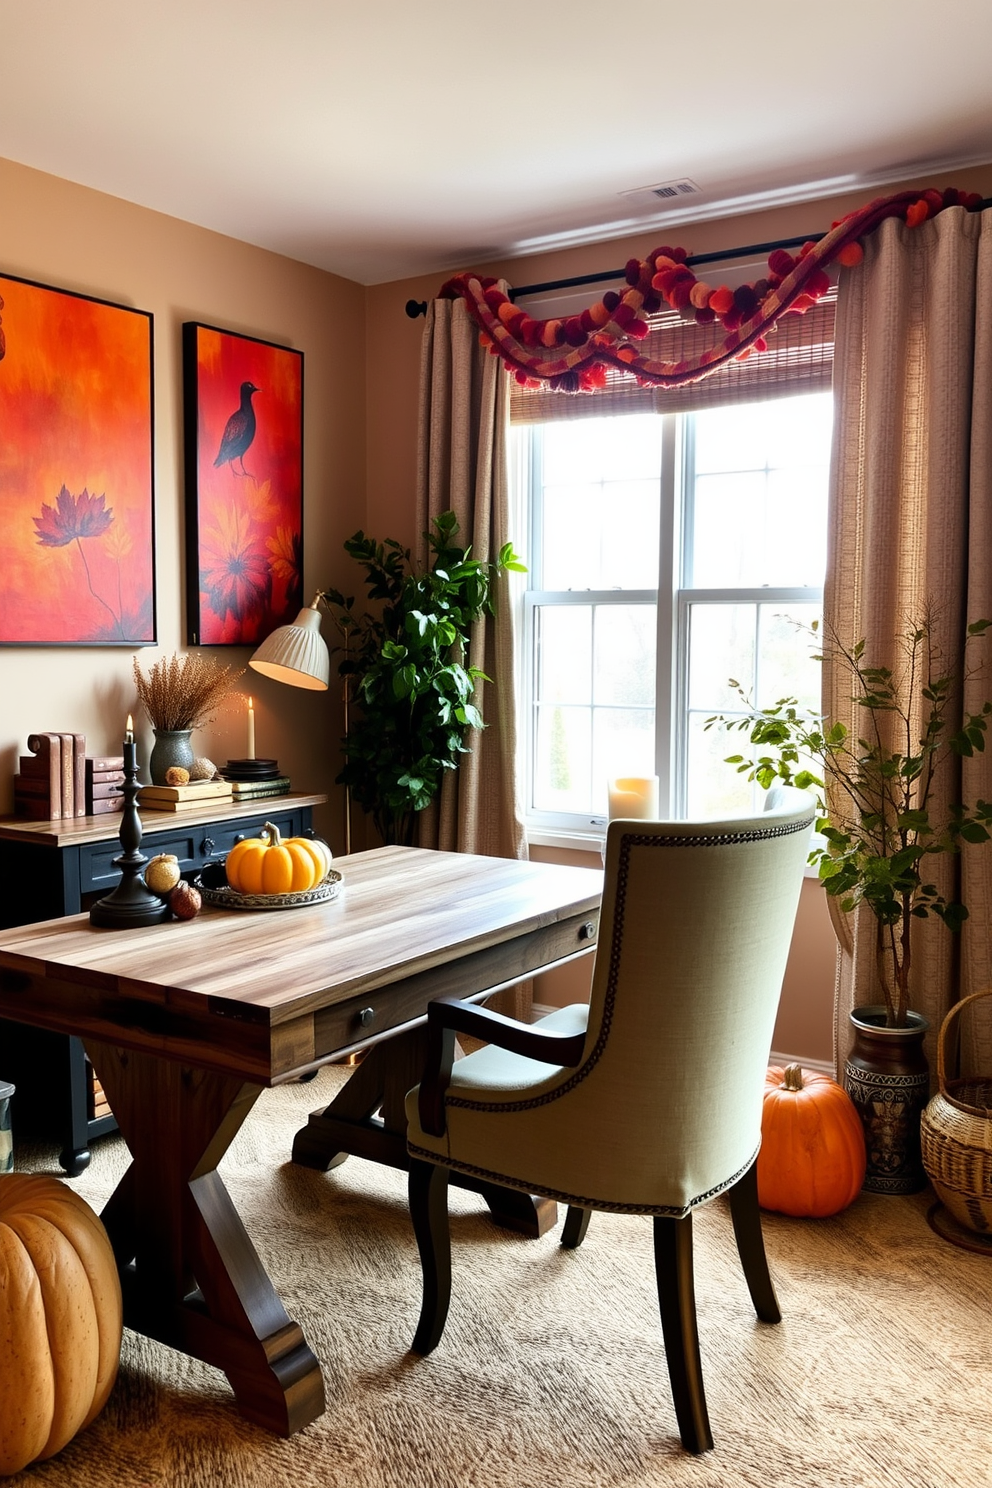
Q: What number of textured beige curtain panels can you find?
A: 2